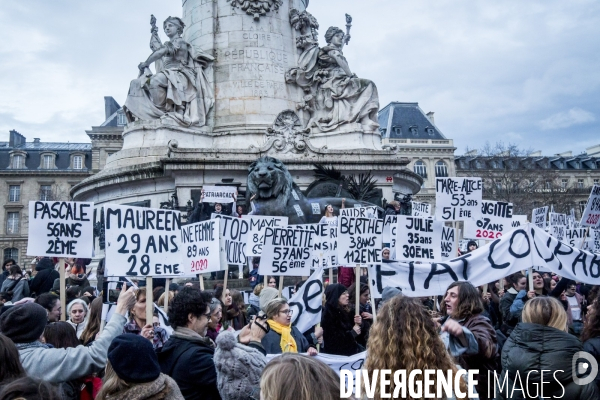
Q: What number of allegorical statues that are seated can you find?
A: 2